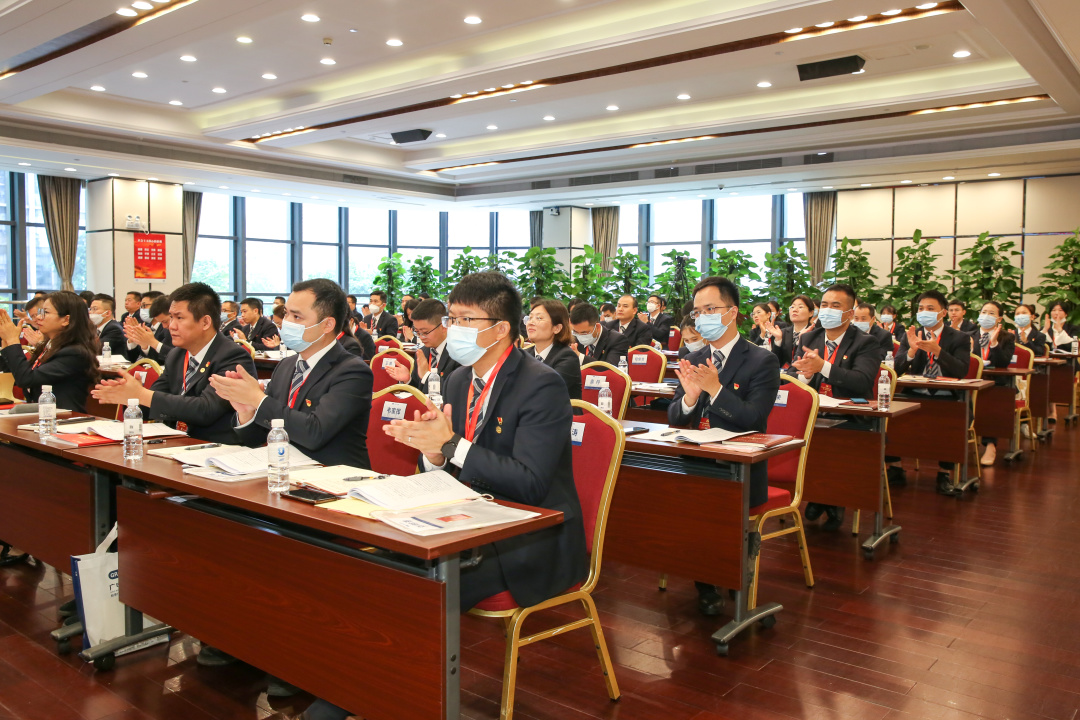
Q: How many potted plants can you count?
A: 14